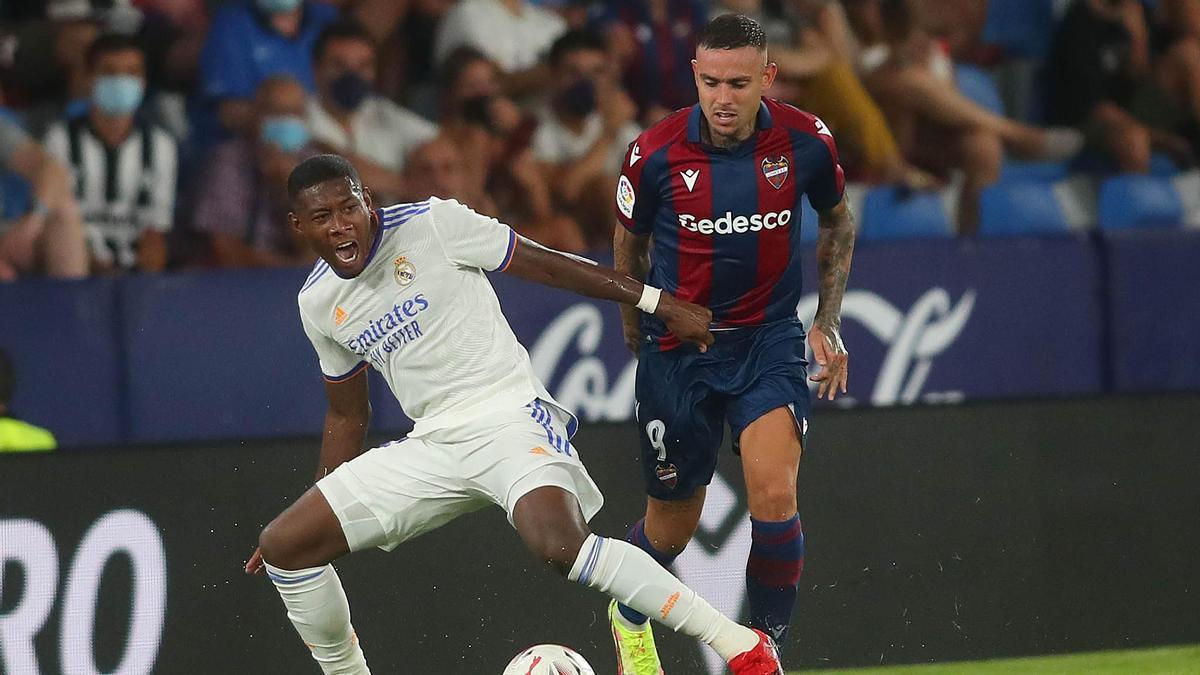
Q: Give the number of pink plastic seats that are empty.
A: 0